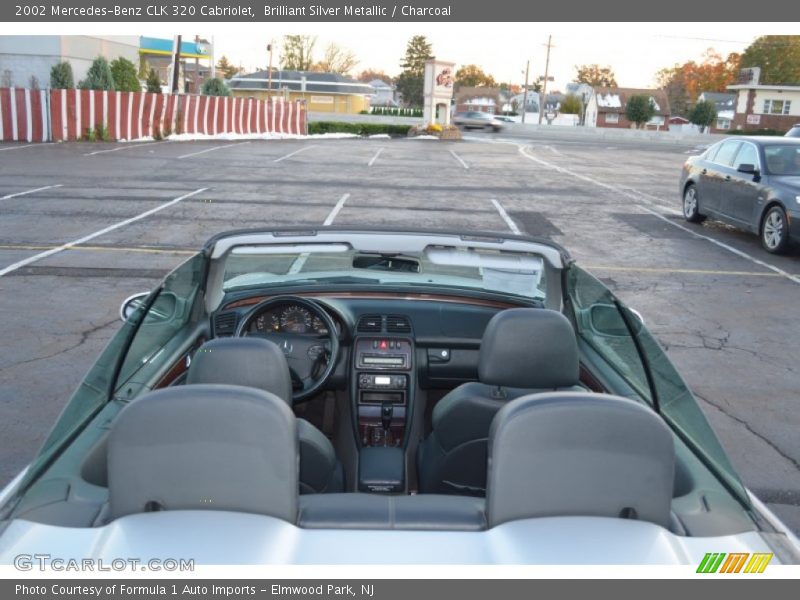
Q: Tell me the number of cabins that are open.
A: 1